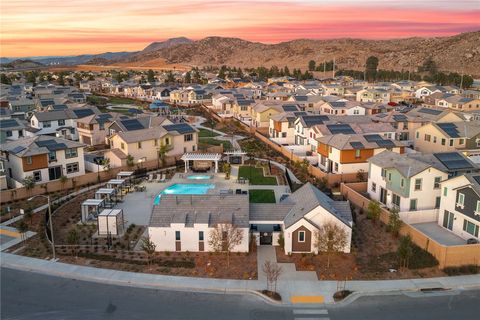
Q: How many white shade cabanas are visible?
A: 5